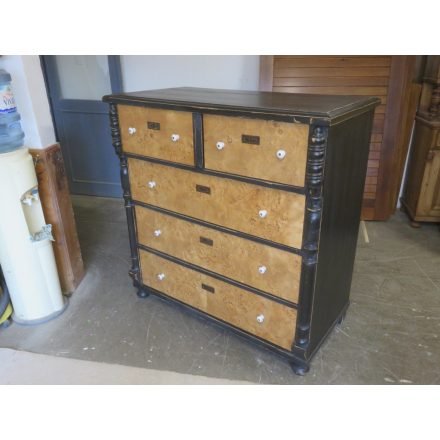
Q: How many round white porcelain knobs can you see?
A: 10